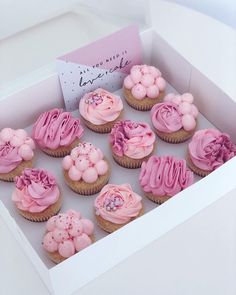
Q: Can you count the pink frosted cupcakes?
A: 12